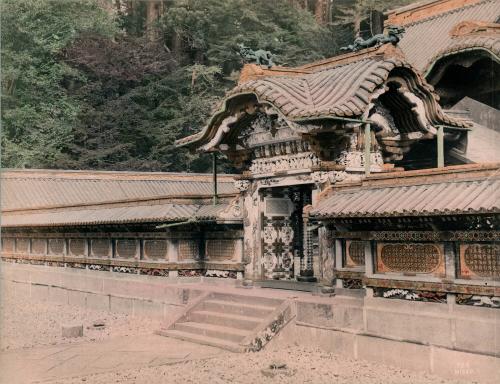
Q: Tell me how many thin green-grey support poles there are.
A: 3